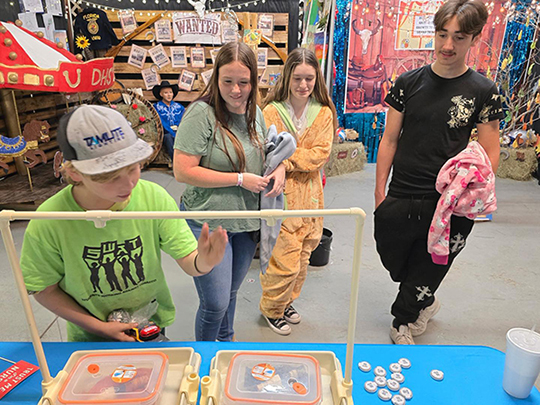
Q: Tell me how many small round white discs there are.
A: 12